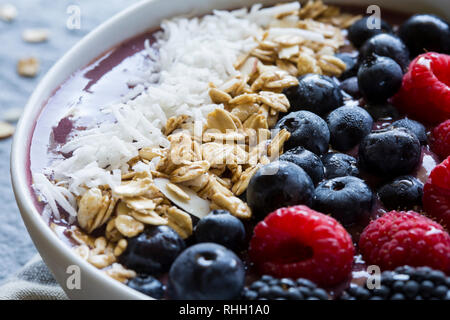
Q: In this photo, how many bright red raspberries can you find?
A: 5